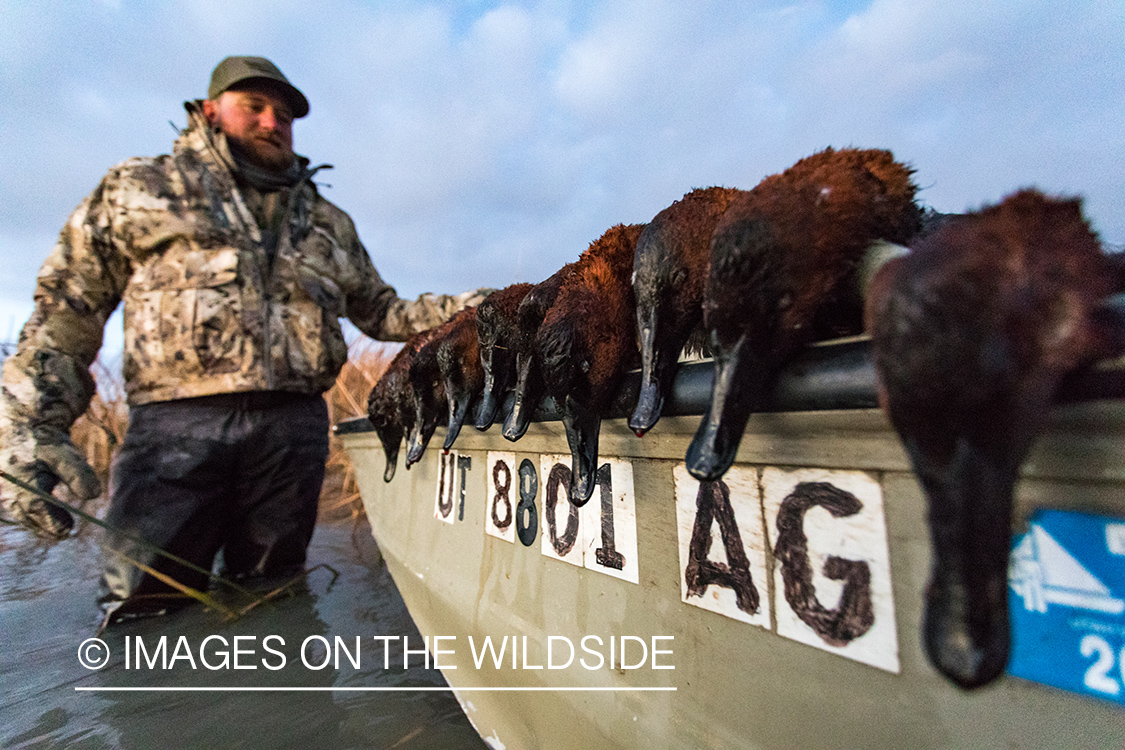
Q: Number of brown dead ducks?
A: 9